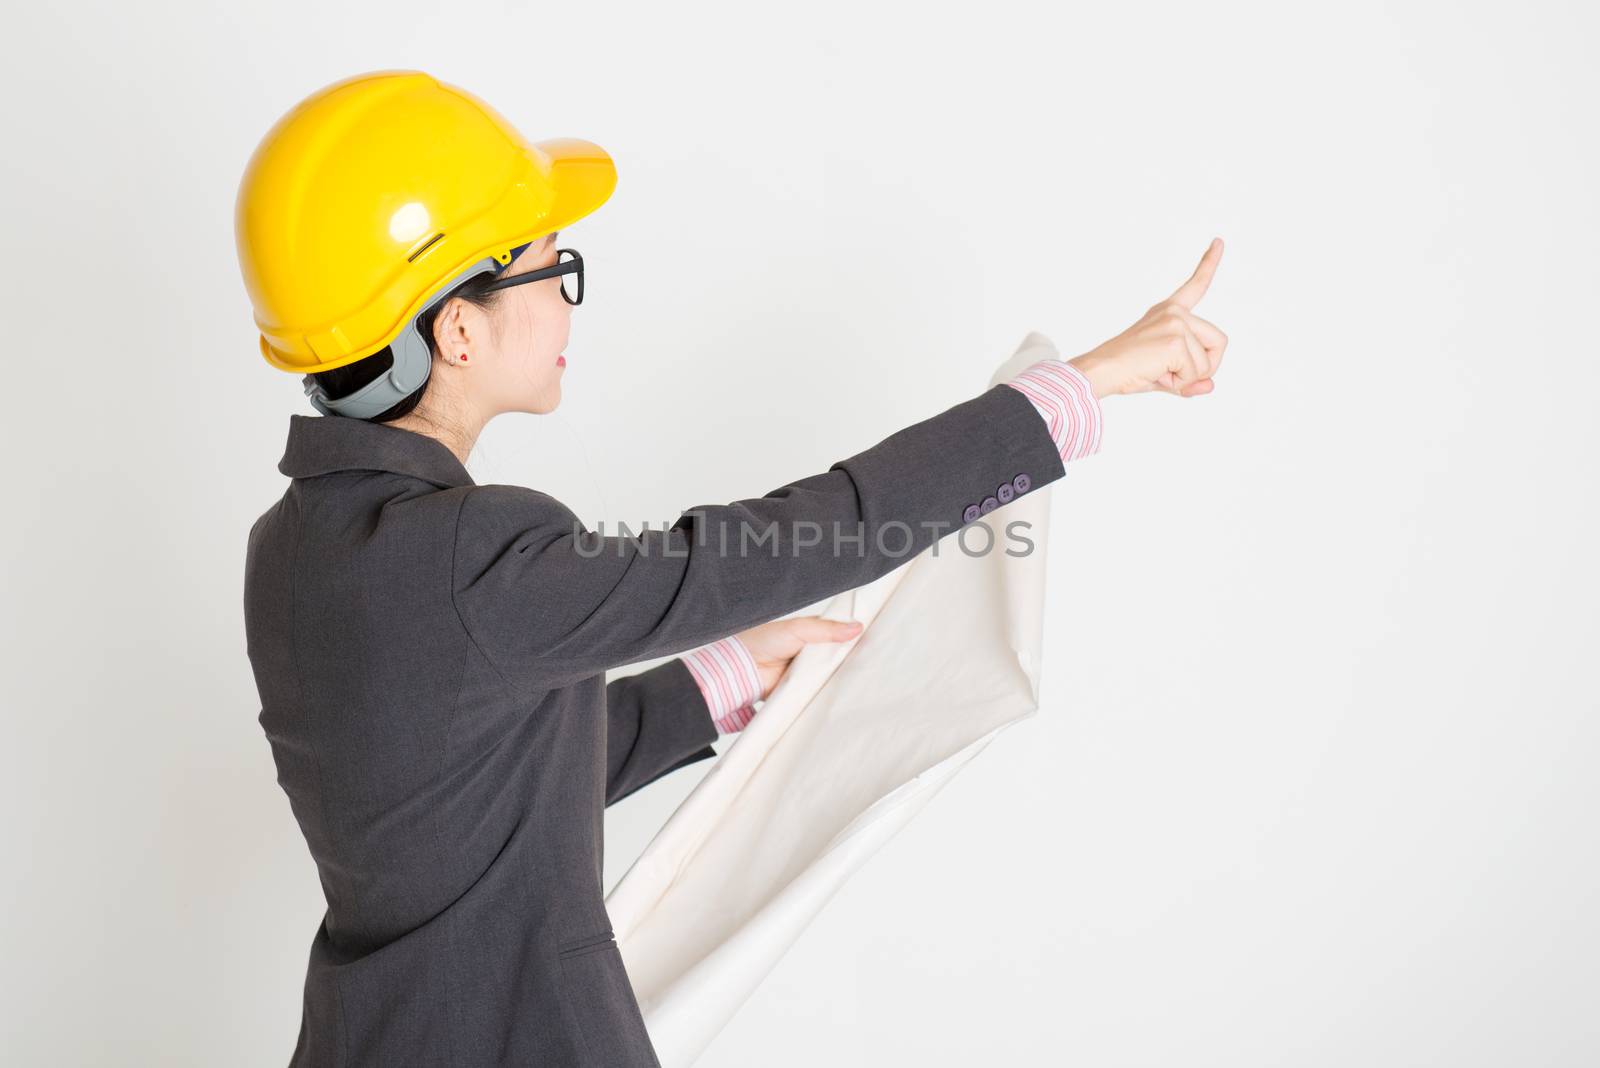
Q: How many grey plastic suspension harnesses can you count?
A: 1